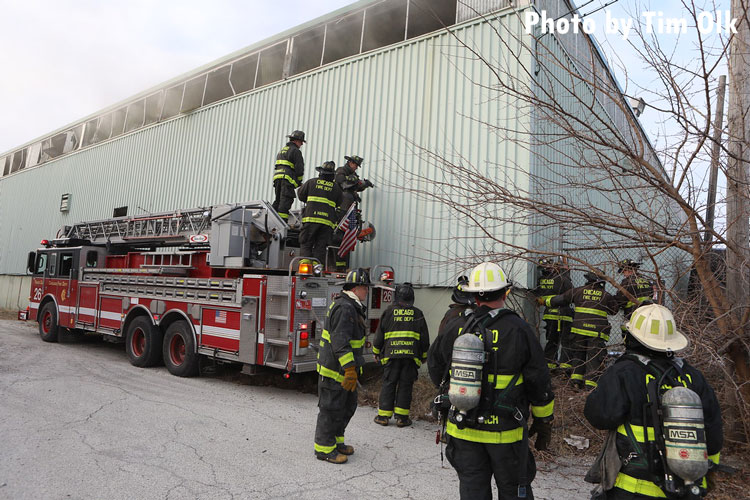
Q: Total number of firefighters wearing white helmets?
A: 2